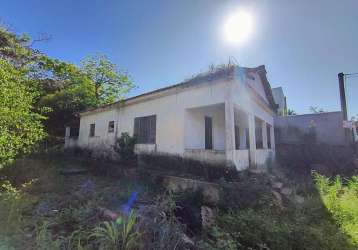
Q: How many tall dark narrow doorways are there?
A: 1